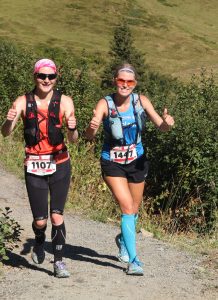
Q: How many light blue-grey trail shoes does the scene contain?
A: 2